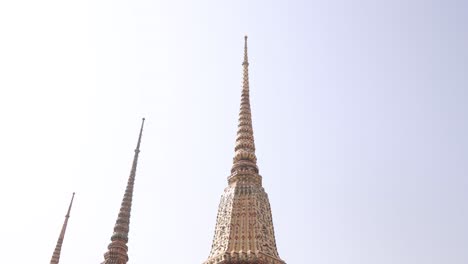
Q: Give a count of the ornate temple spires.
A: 3